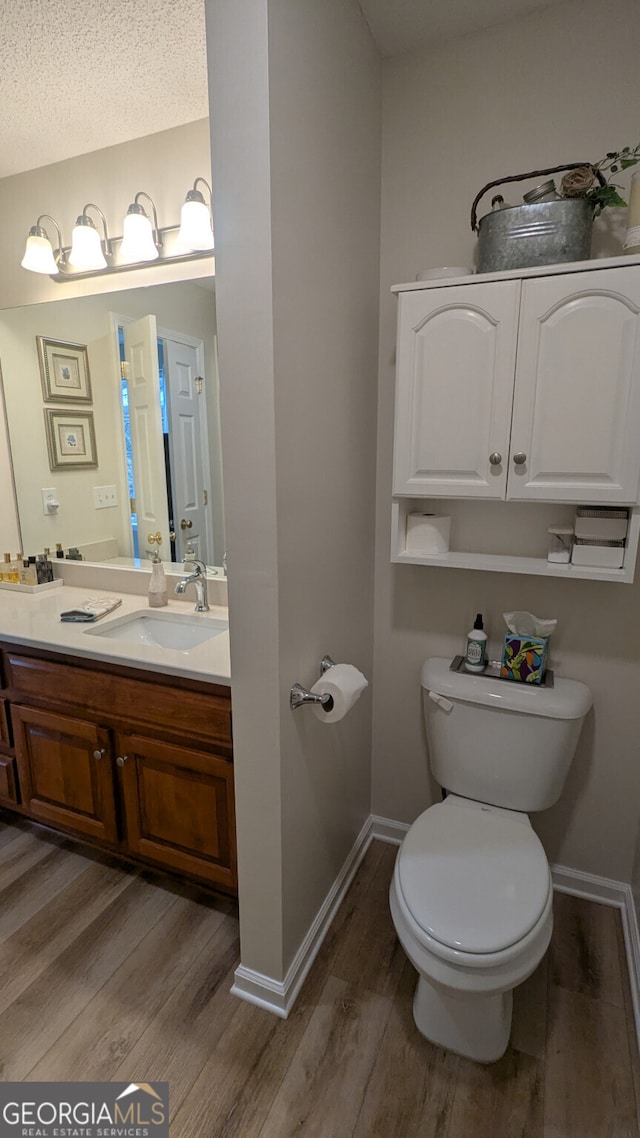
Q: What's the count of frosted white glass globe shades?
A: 4